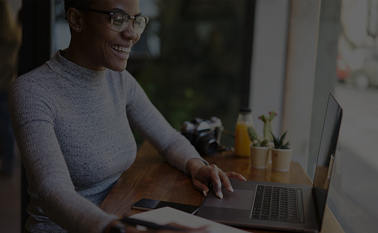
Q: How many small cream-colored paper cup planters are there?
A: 2